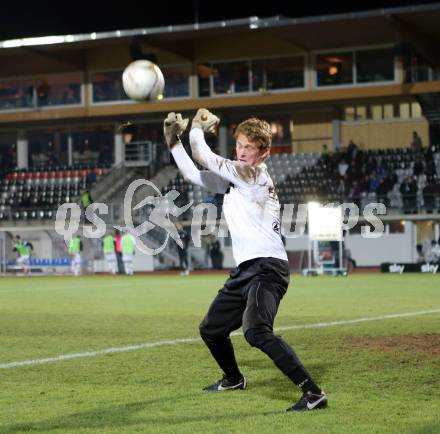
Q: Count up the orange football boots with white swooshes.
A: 0